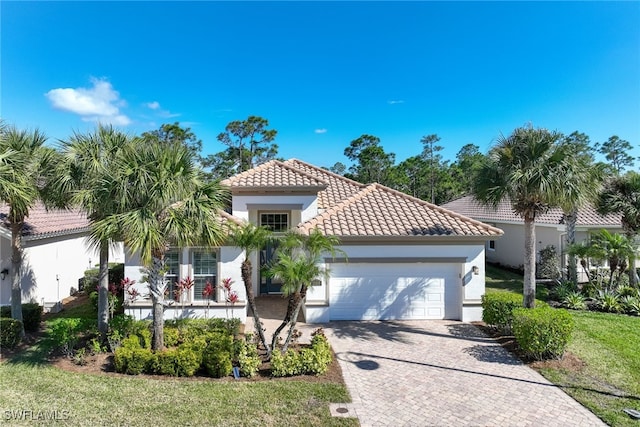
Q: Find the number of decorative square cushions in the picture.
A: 0